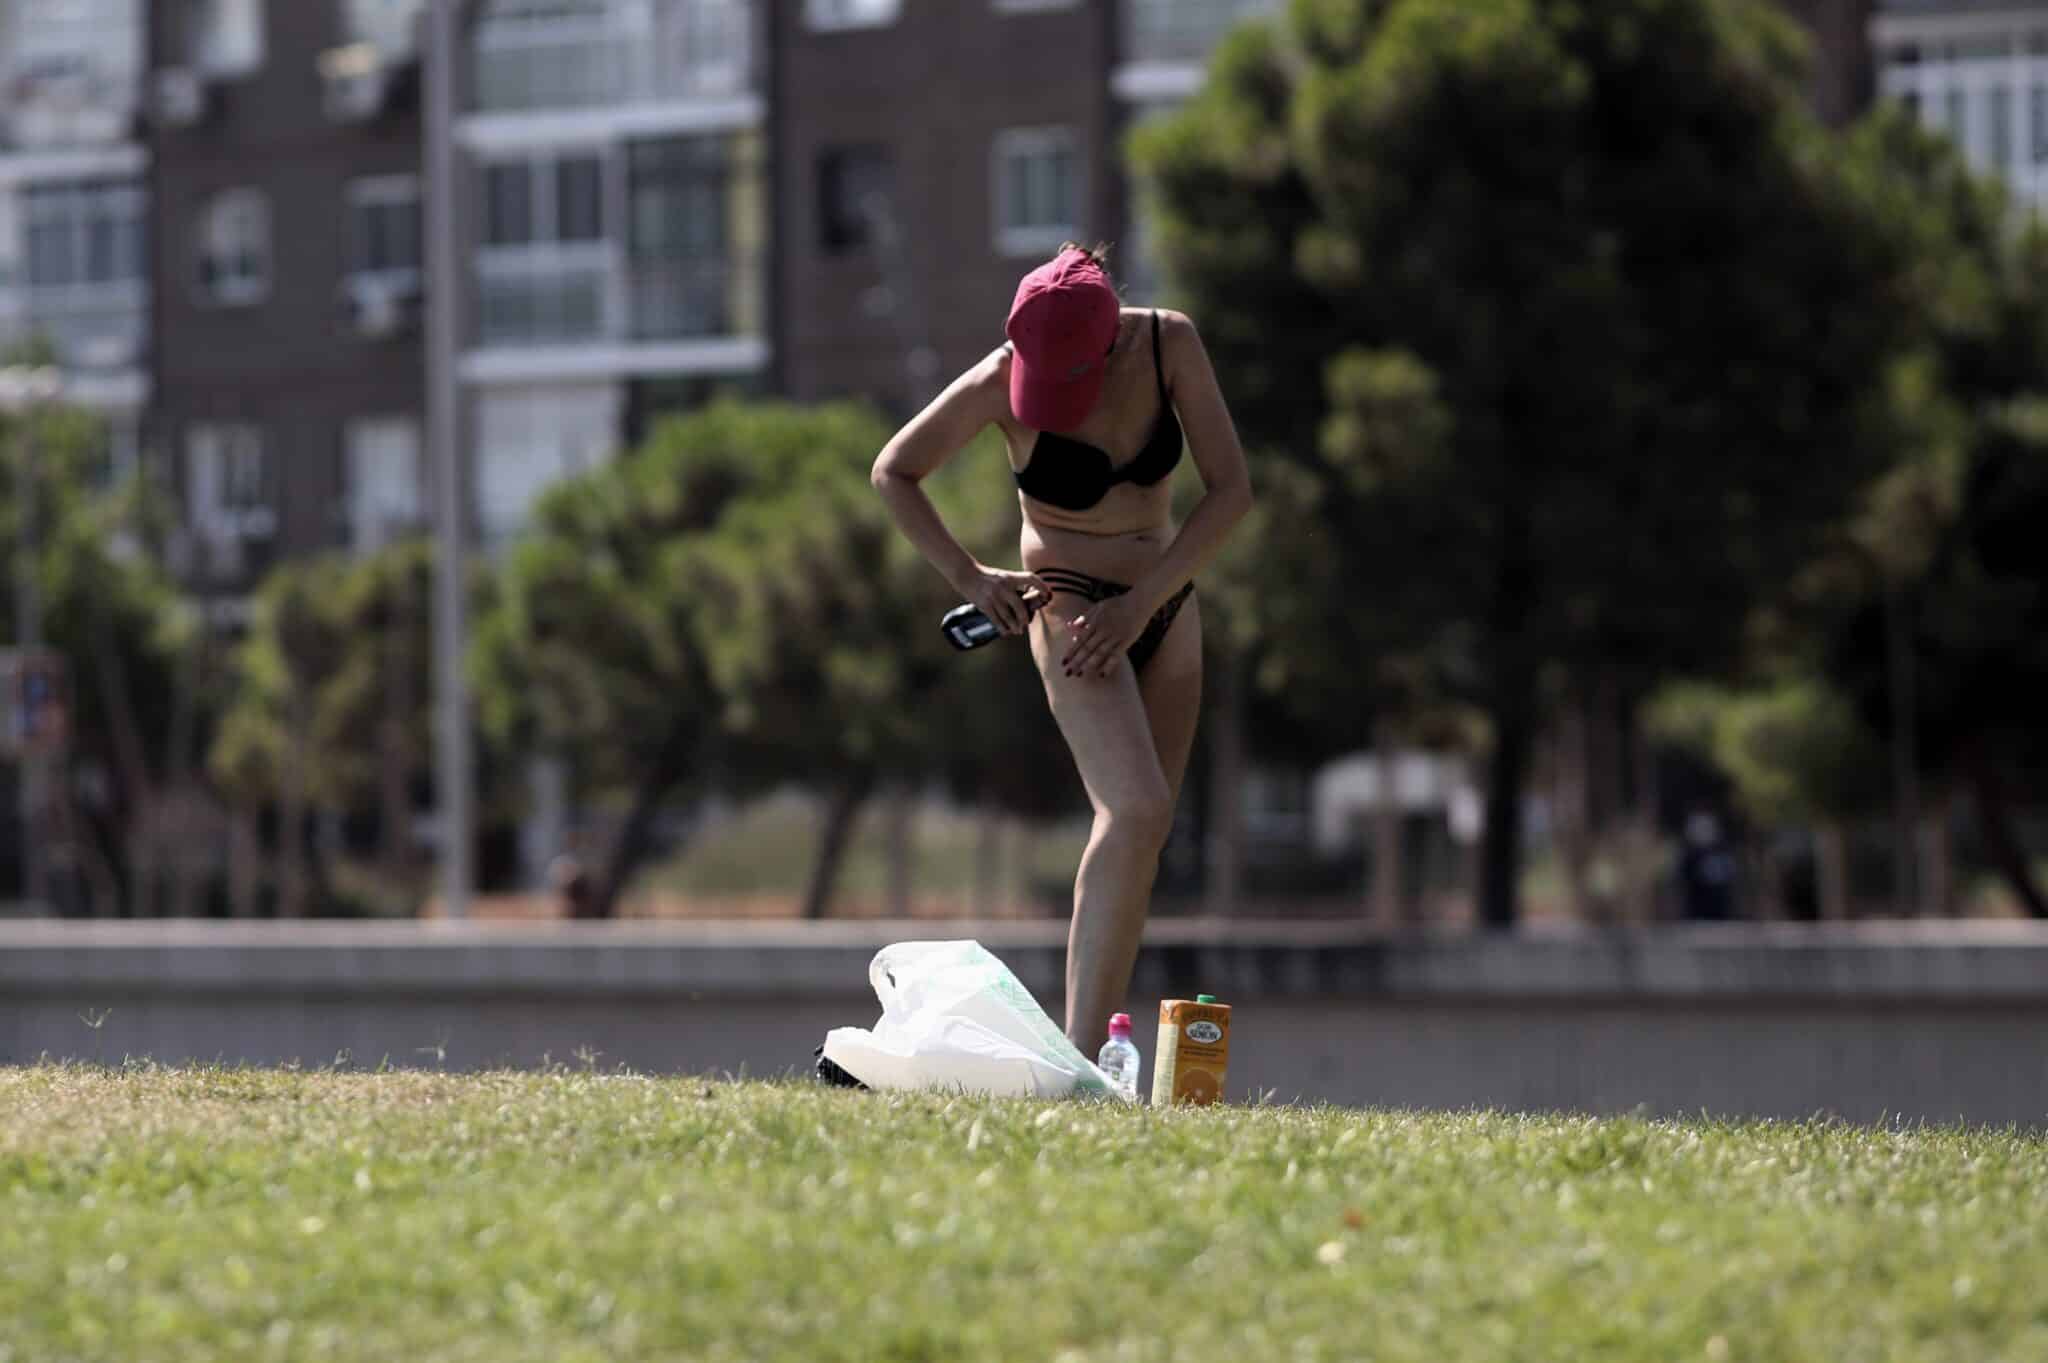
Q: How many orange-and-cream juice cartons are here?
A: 1